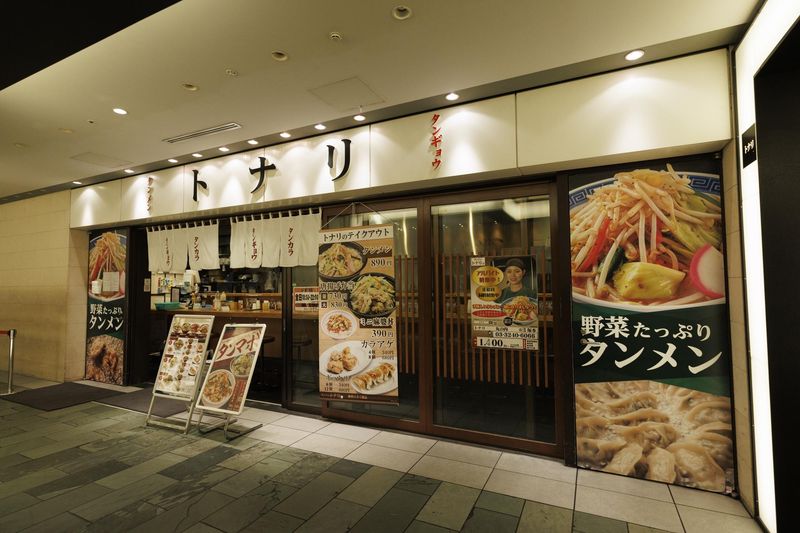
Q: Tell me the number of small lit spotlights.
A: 12